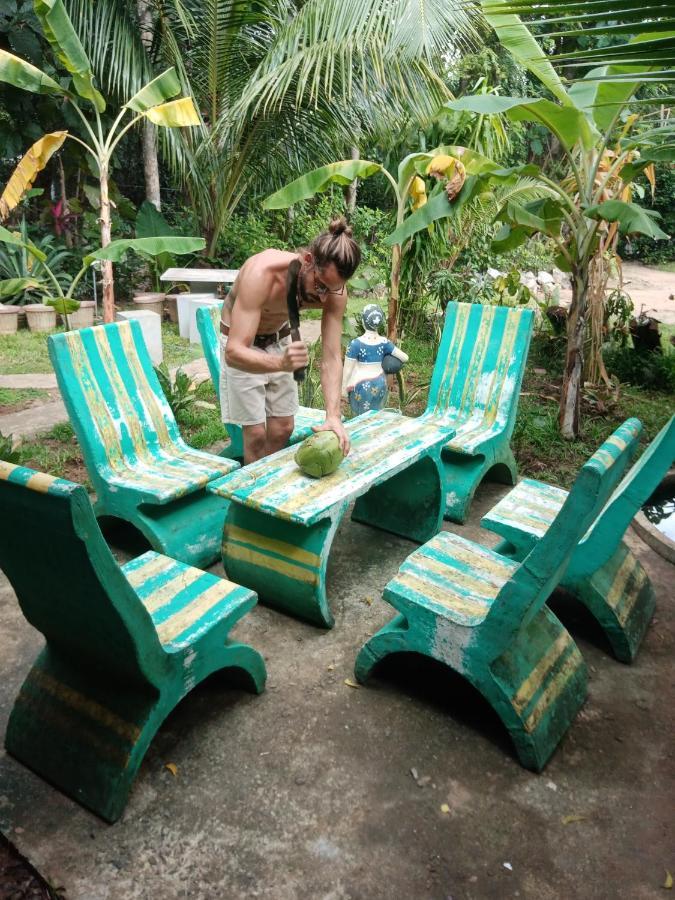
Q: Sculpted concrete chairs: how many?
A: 6